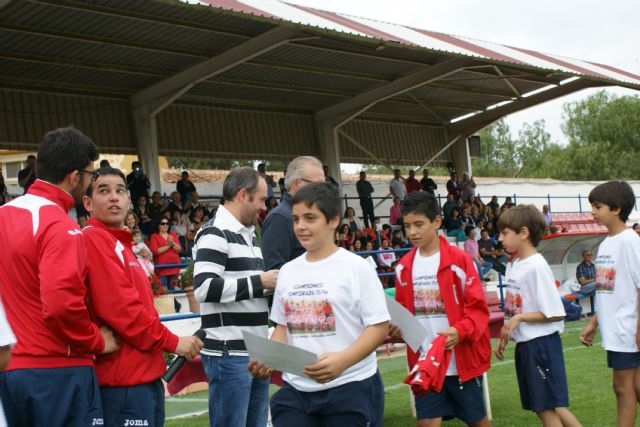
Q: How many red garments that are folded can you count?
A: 1